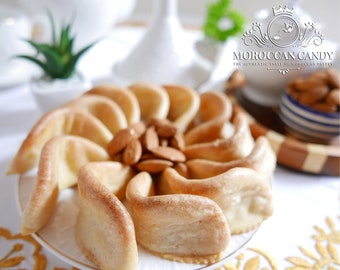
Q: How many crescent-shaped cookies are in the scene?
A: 12